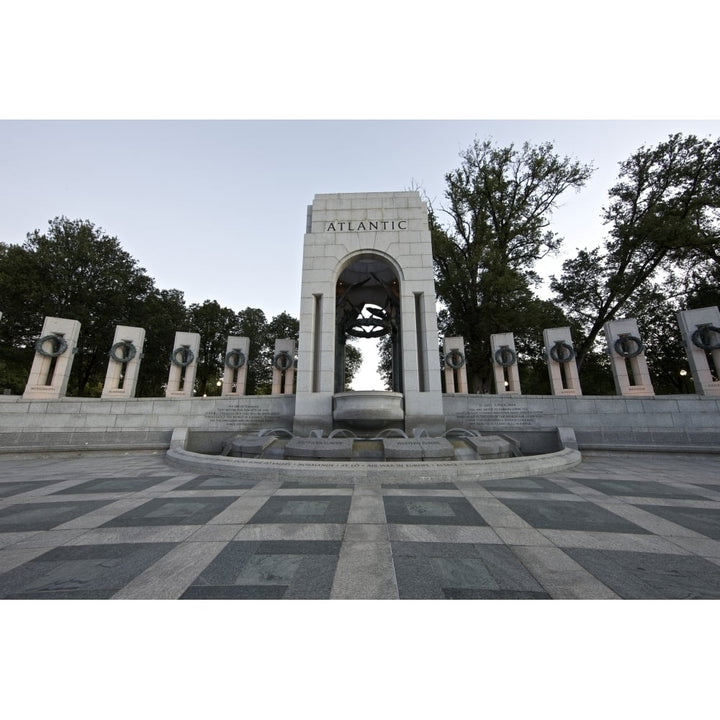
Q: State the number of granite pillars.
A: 10